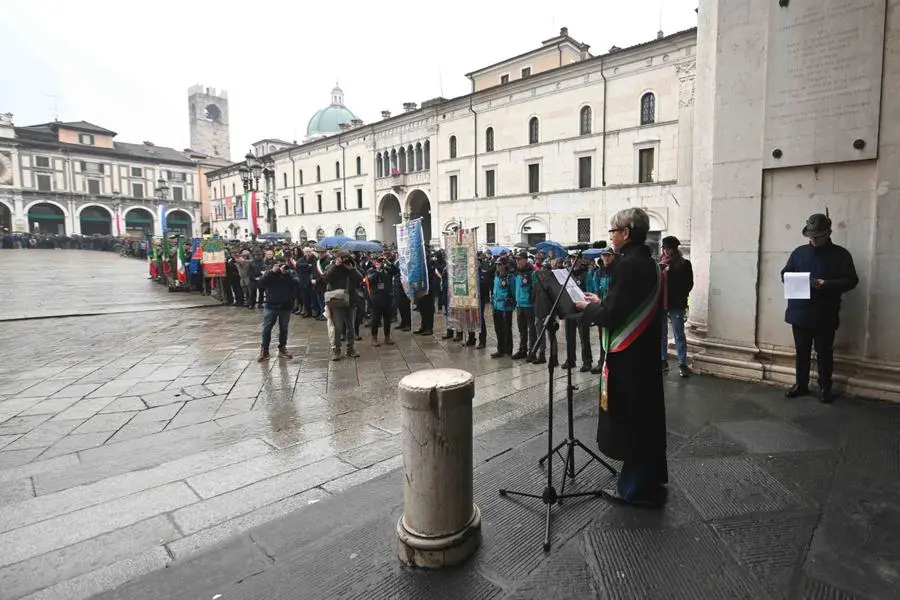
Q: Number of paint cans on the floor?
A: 0